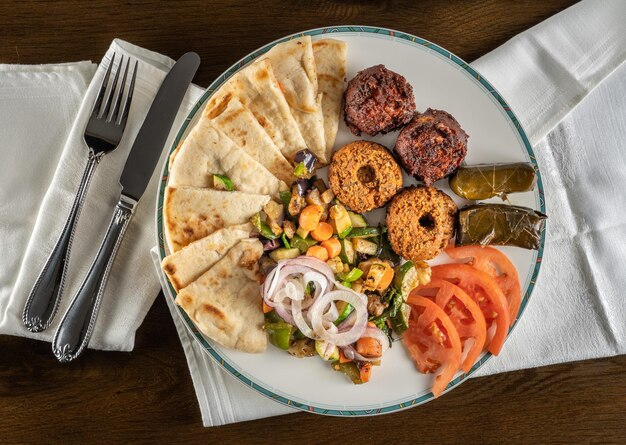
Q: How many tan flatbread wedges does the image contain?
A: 8